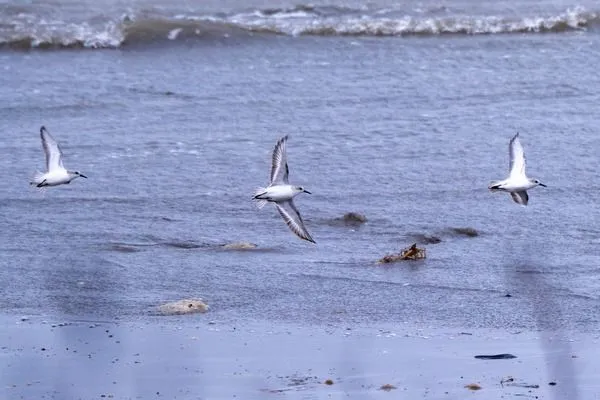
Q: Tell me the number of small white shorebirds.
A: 3